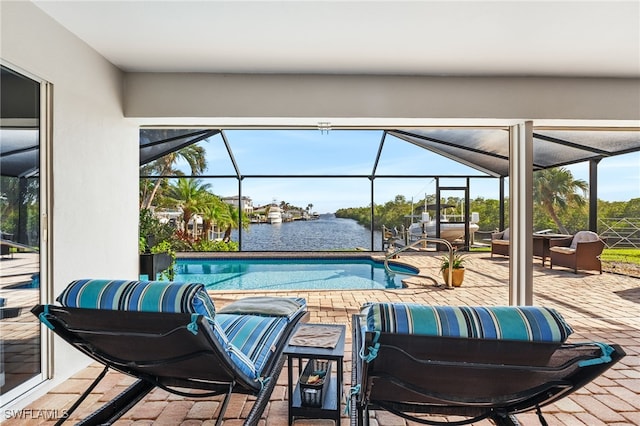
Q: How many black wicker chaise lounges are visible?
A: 2